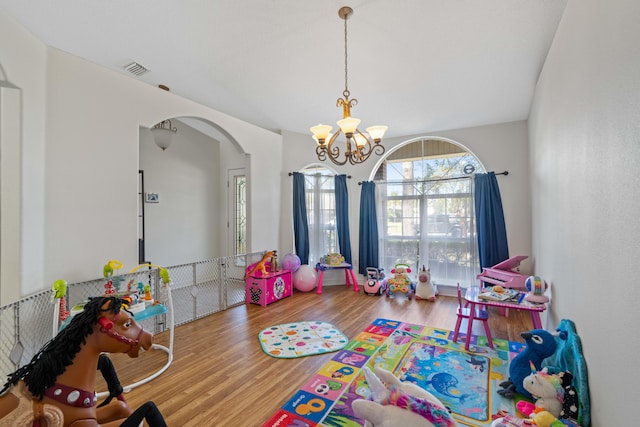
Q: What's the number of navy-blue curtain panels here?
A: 4